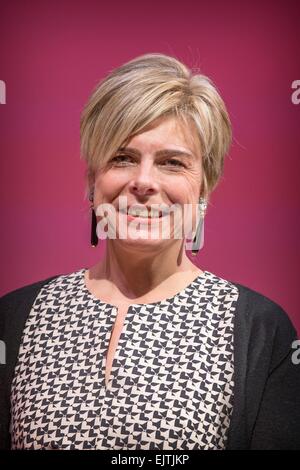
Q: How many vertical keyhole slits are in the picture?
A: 1